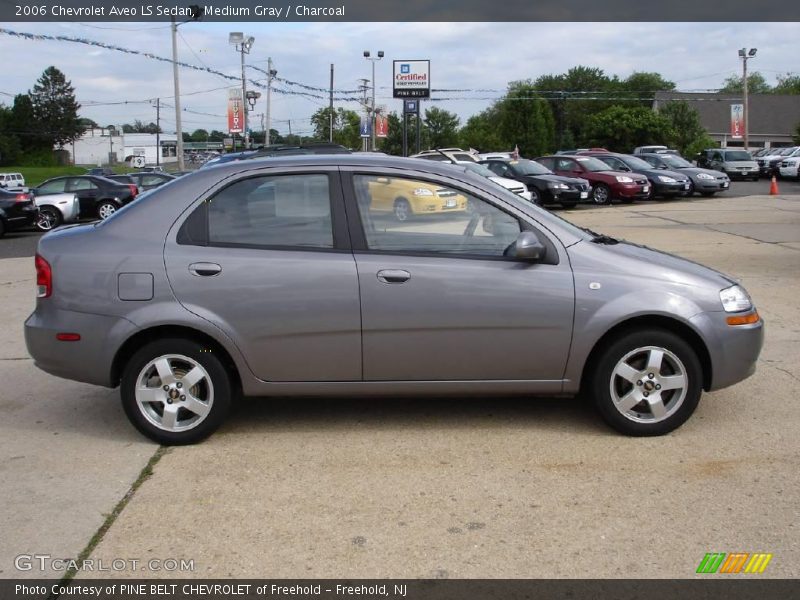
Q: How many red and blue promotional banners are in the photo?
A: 4